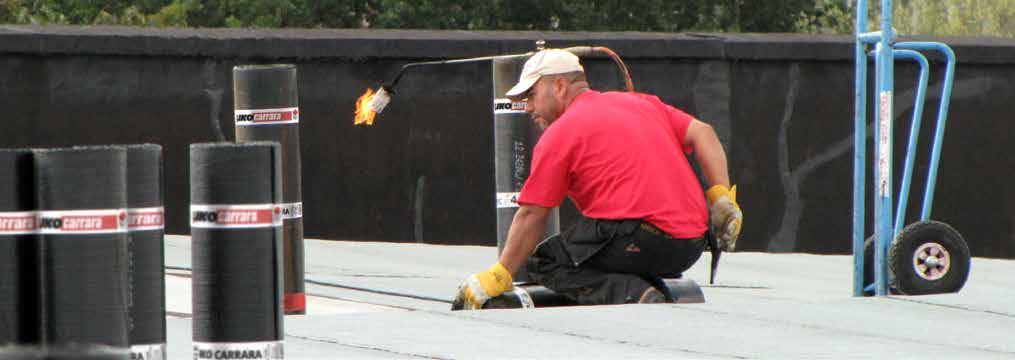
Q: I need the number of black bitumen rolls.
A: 7